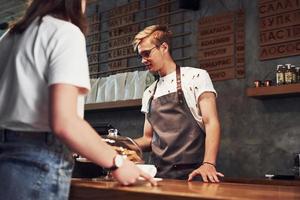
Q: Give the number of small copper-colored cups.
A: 2